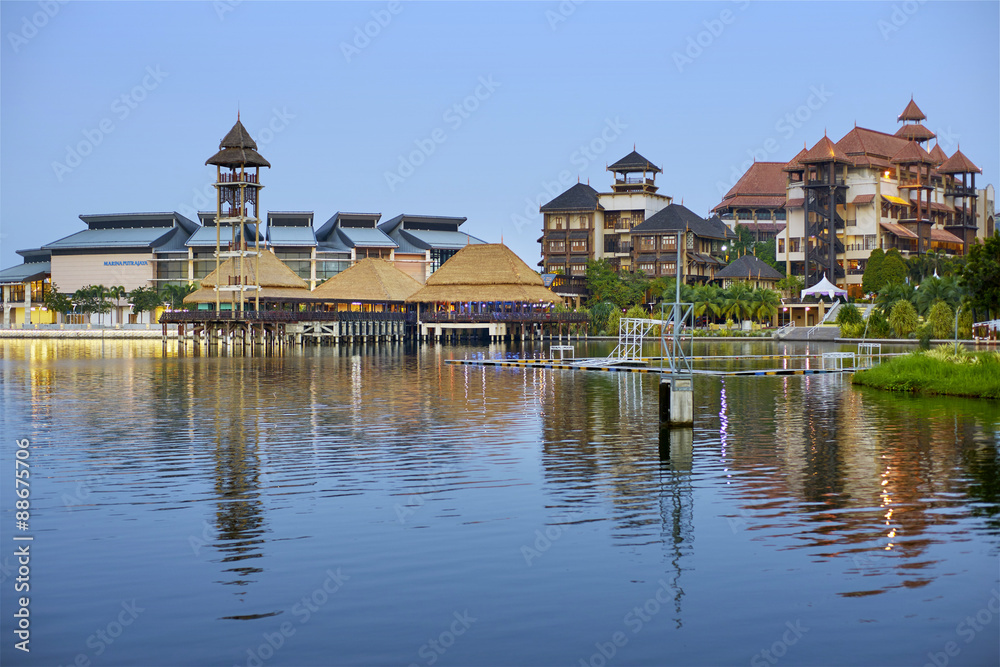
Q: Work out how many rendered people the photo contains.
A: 0